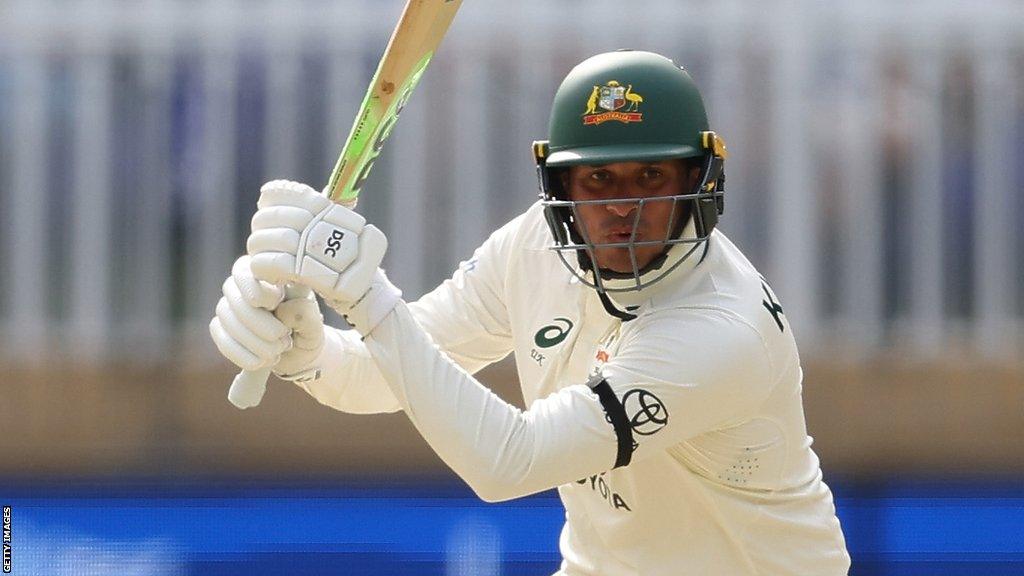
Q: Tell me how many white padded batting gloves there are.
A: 2